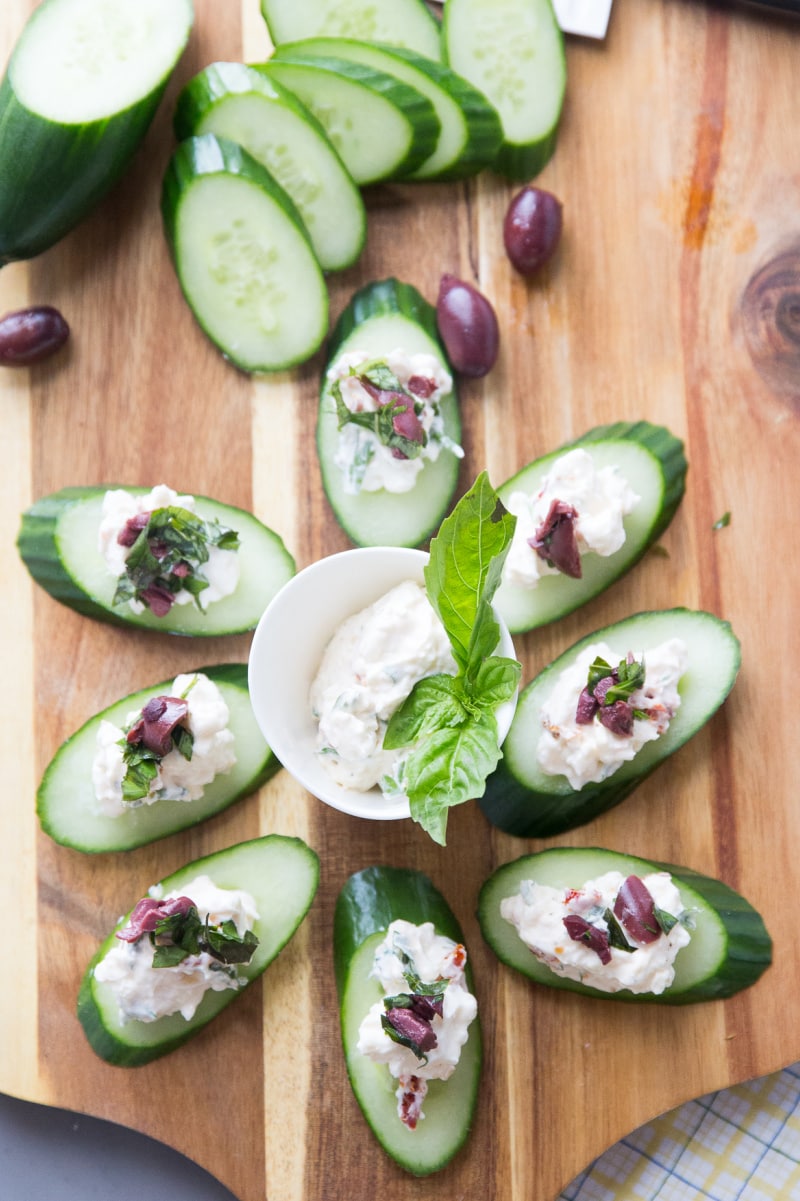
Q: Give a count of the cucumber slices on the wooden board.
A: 14